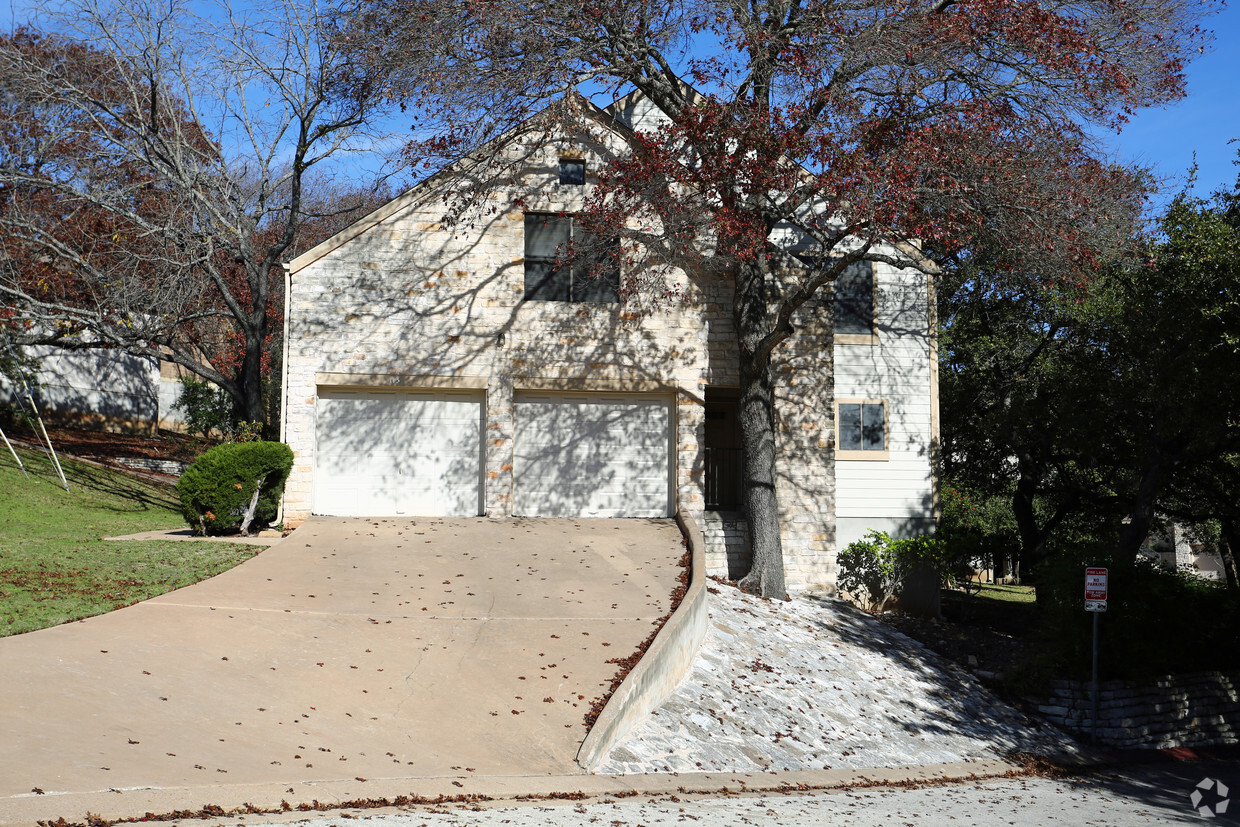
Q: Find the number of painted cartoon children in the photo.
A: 0